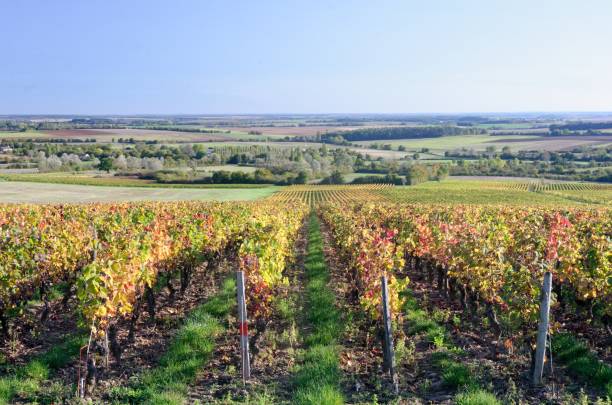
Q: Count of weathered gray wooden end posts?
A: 3